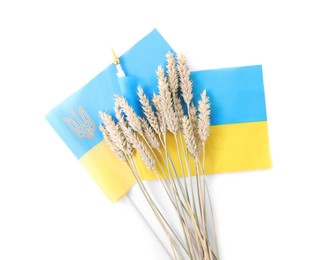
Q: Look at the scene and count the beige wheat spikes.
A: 15